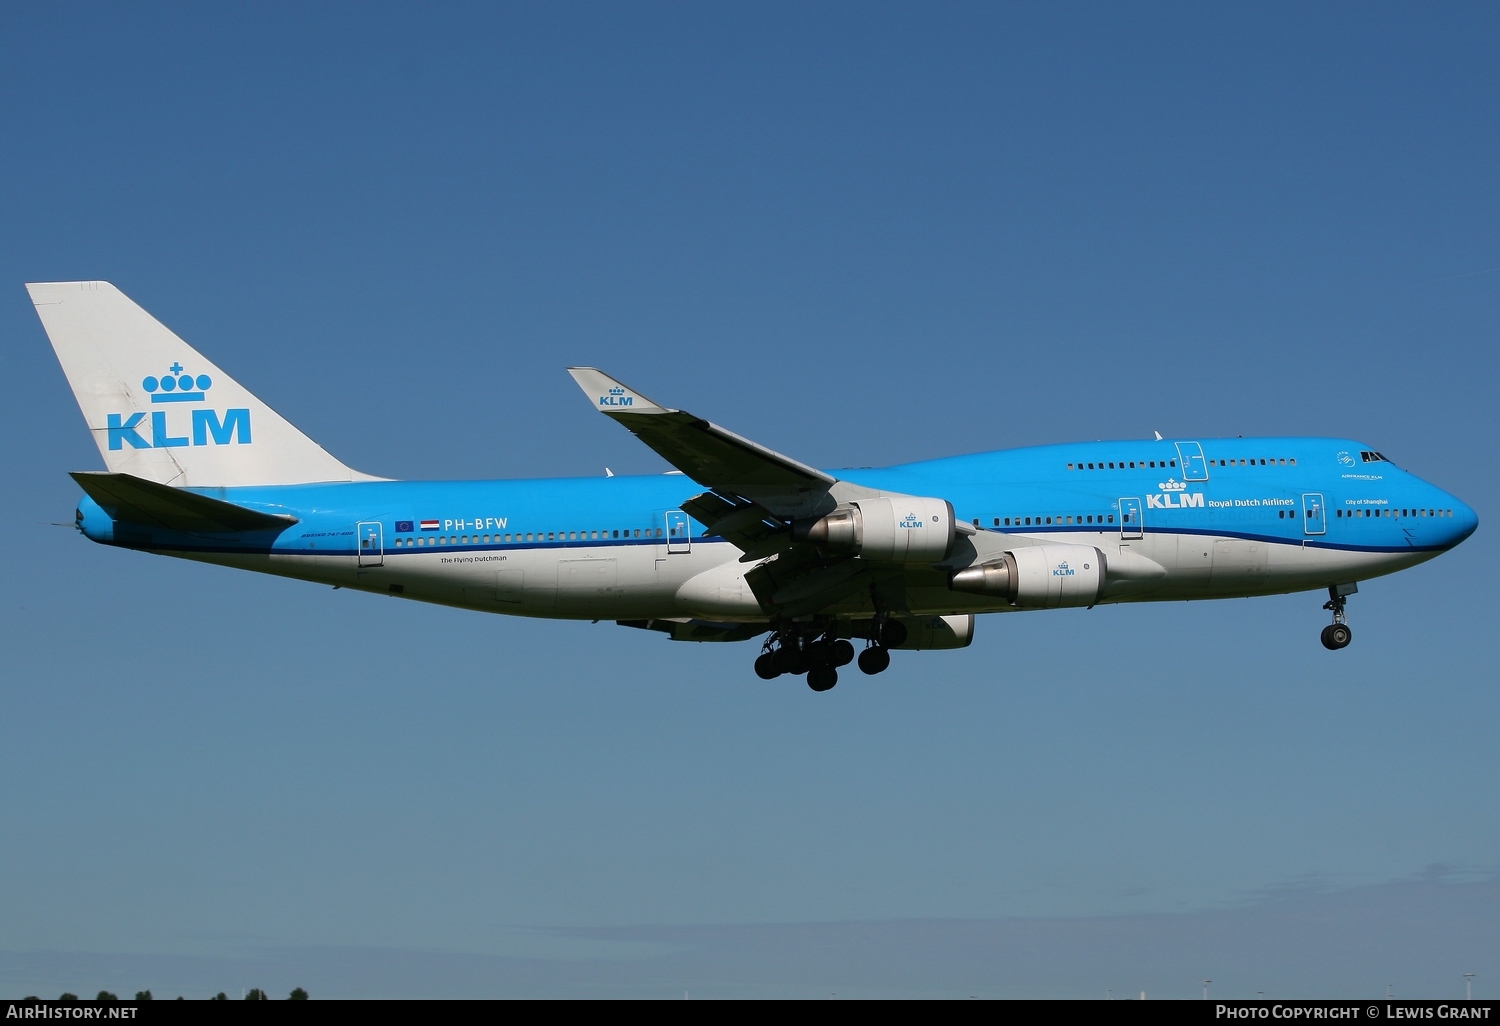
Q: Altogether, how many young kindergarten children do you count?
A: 0